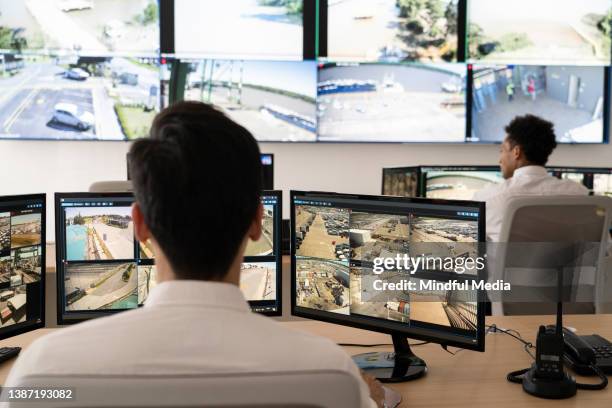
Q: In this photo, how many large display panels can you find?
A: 8